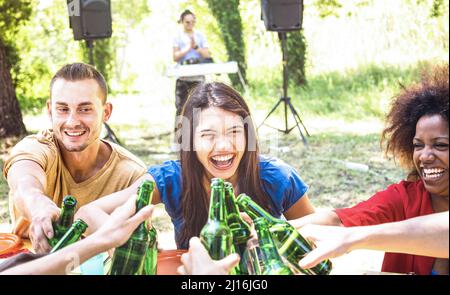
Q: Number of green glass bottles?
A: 8